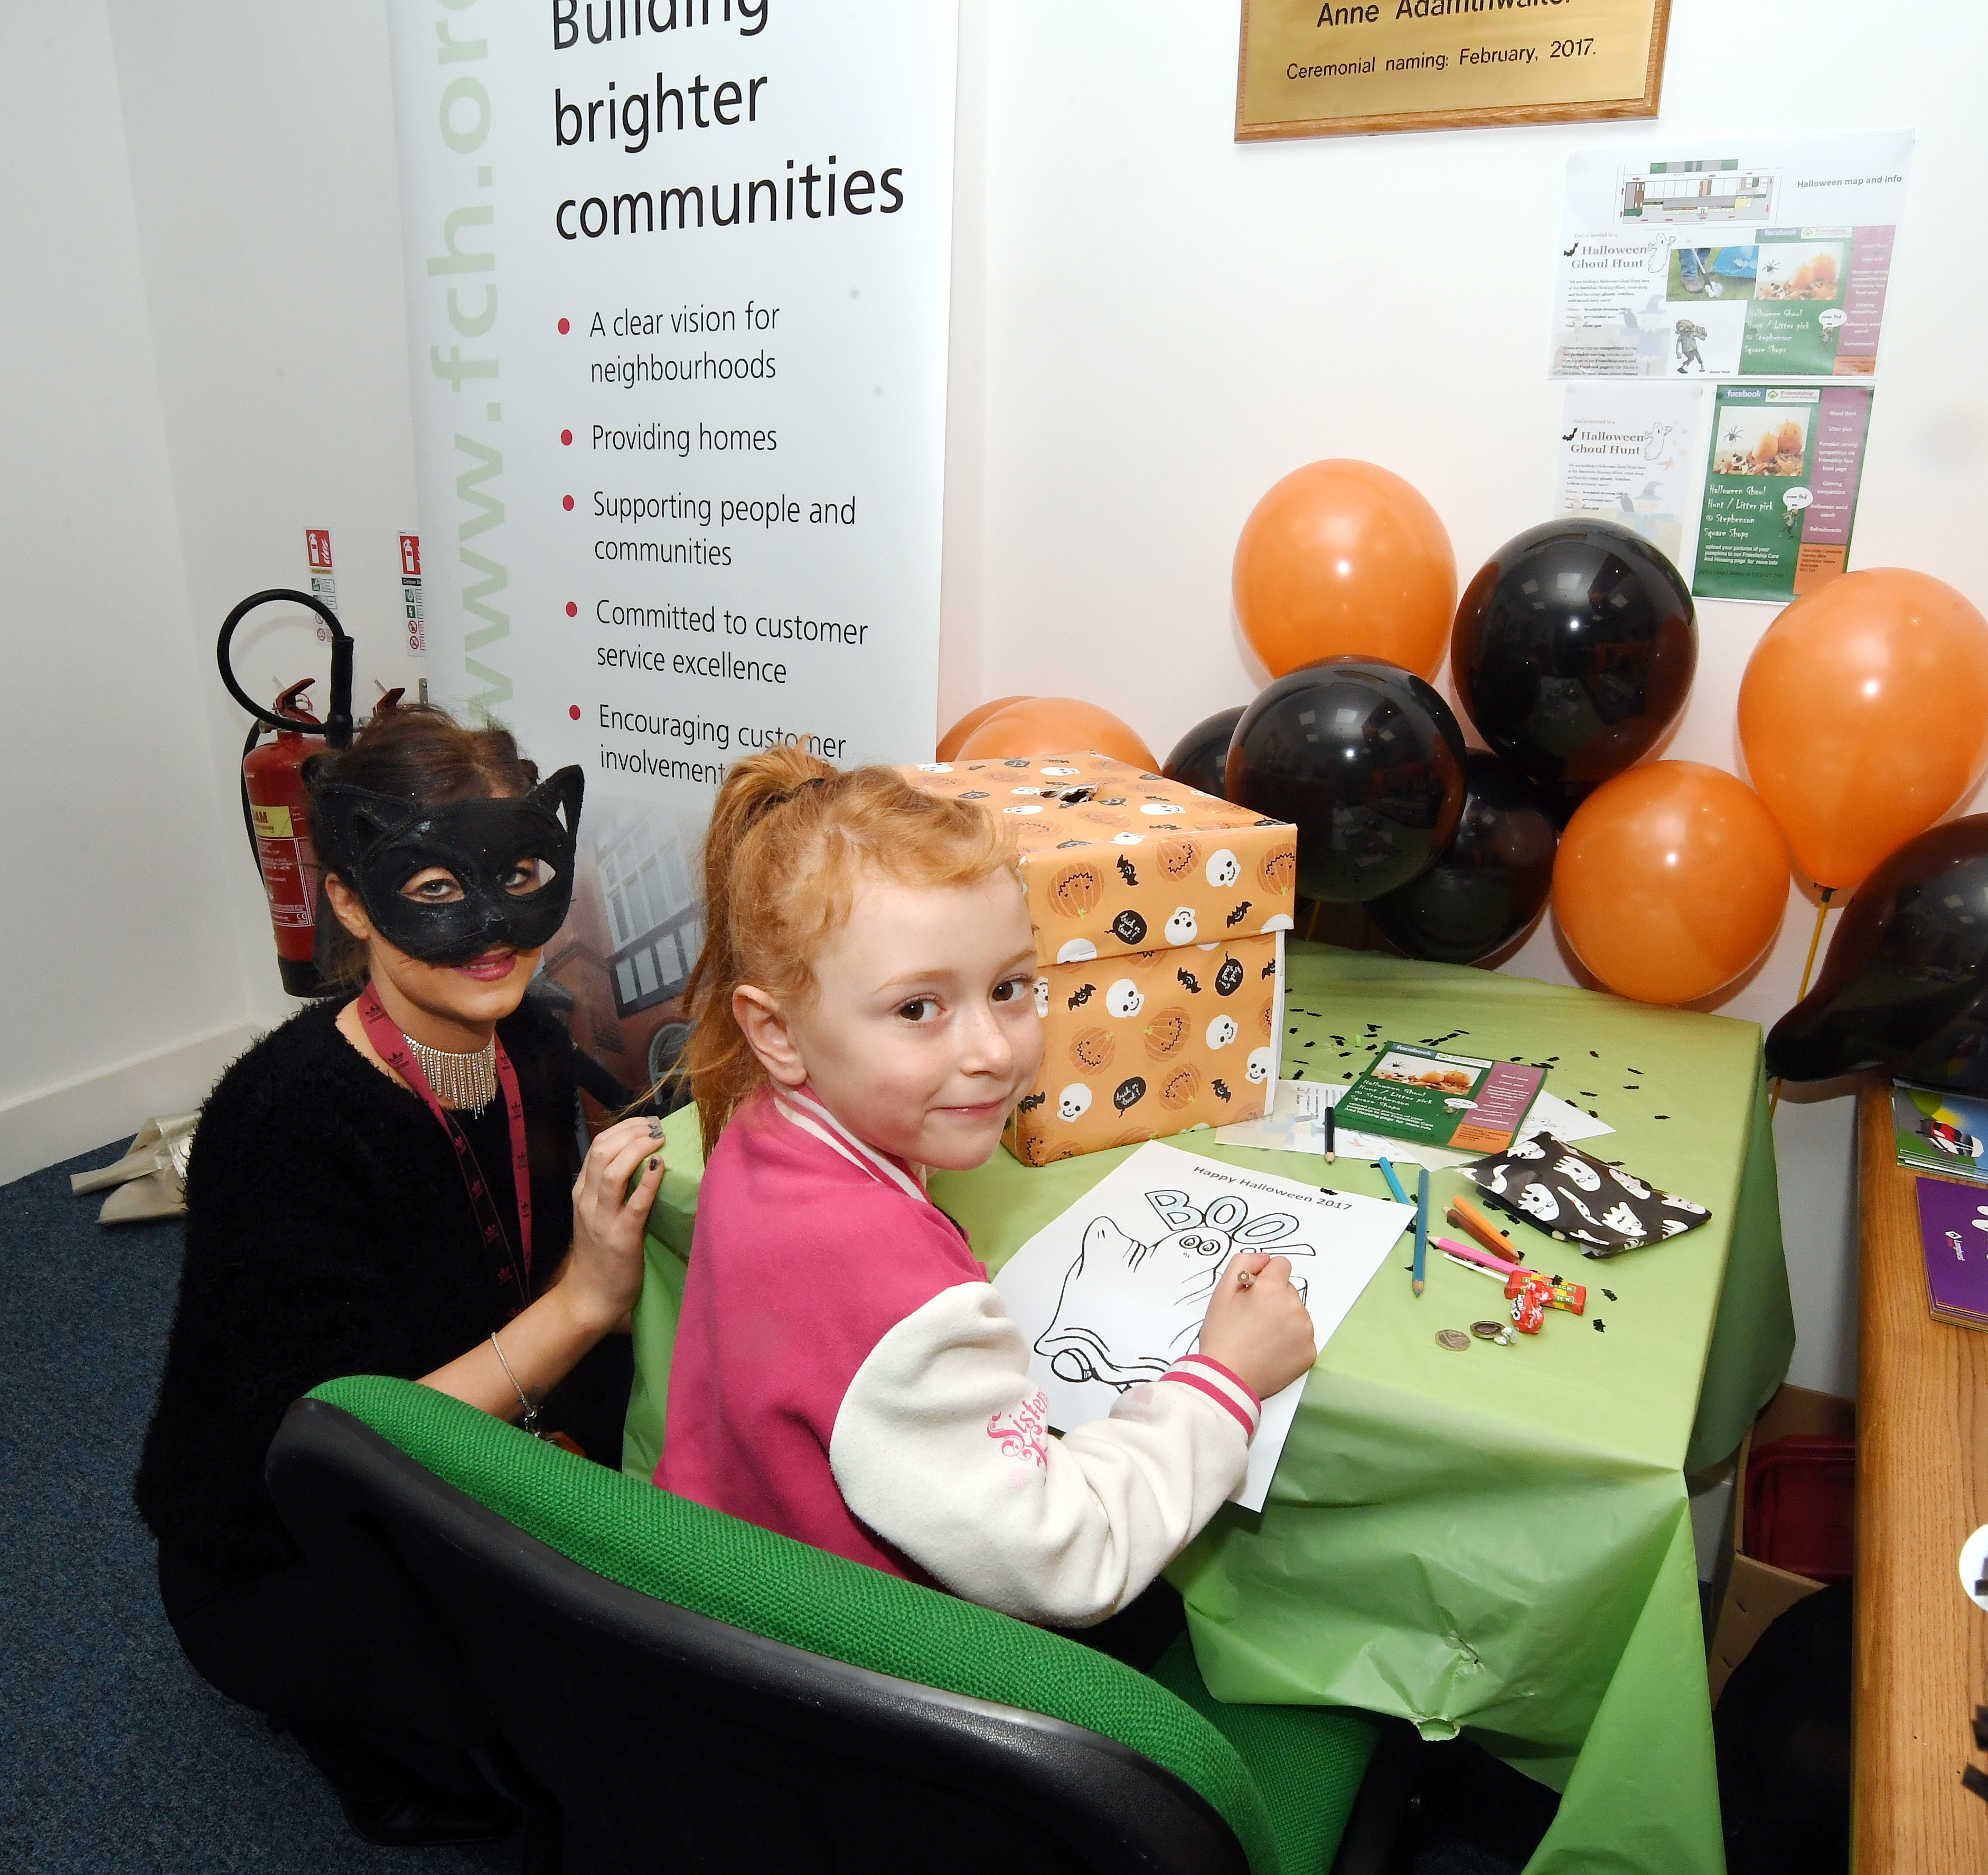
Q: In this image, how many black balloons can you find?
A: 5